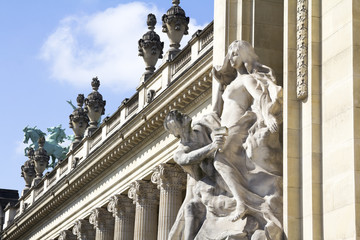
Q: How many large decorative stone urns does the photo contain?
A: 6